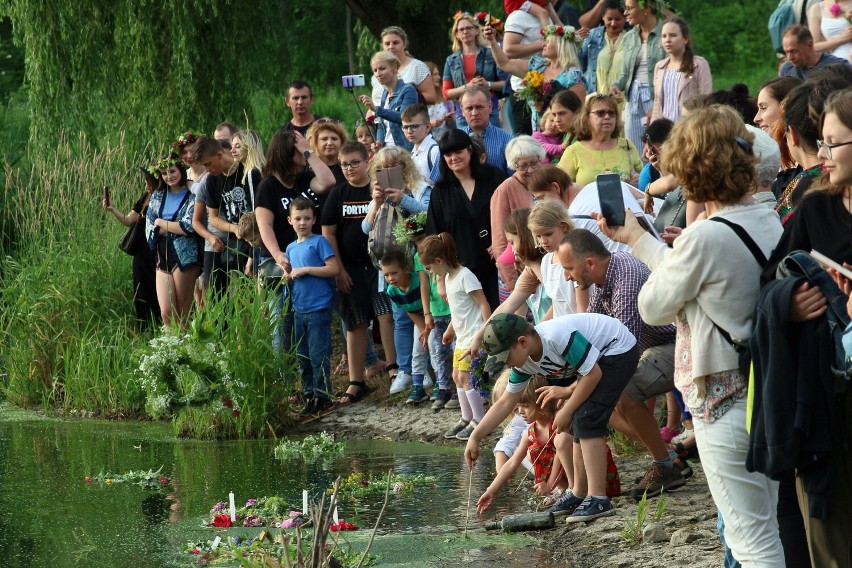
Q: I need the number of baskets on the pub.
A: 0